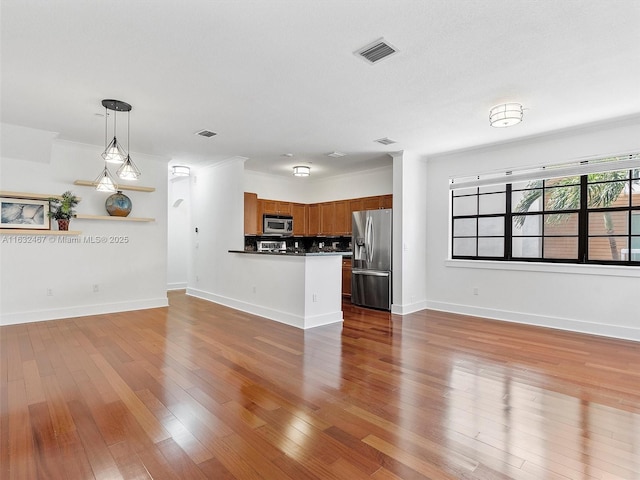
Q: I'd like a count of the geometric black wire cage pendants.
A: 3